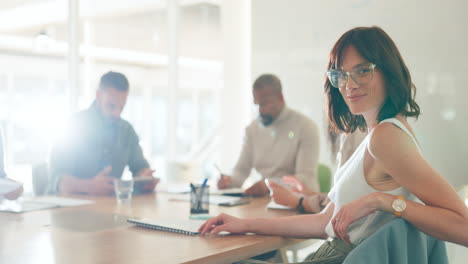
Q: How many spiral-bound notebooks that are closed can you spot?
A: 1